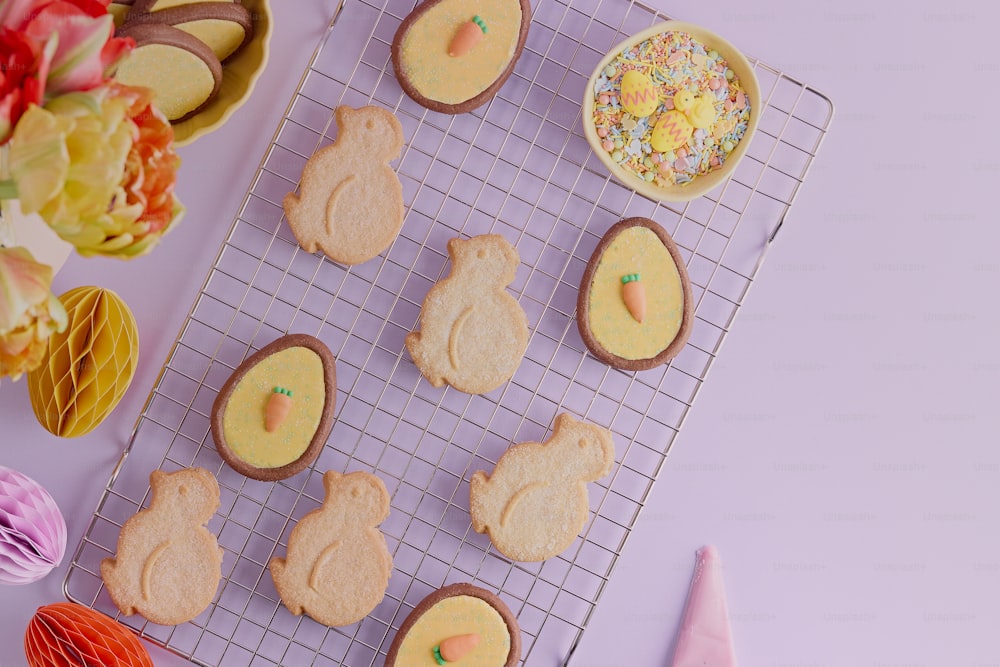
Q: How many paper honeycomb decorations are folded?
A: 3